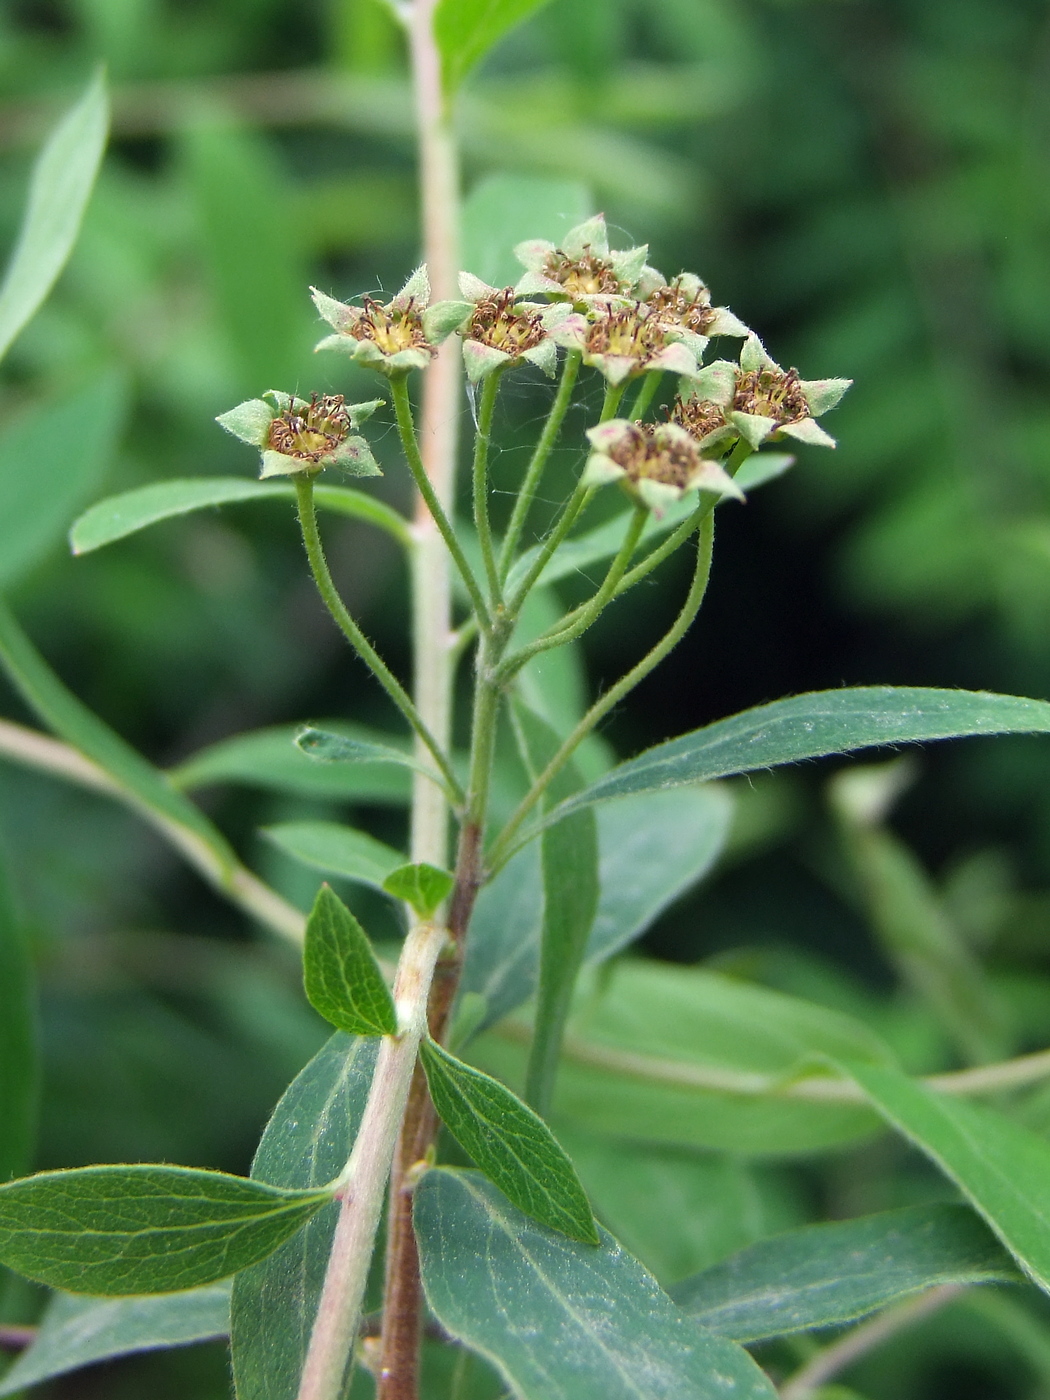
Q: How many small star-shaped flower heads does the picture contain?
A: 9